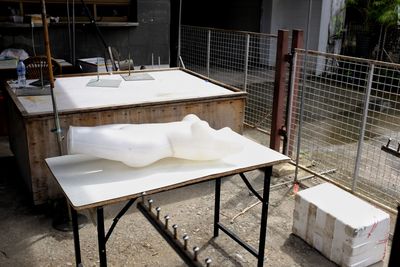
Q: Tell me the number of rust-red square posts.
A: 2